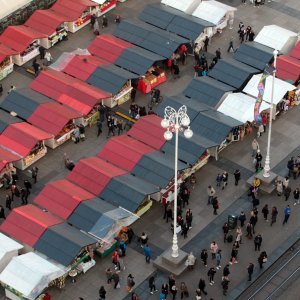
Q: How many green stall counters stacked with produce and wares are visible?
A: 2